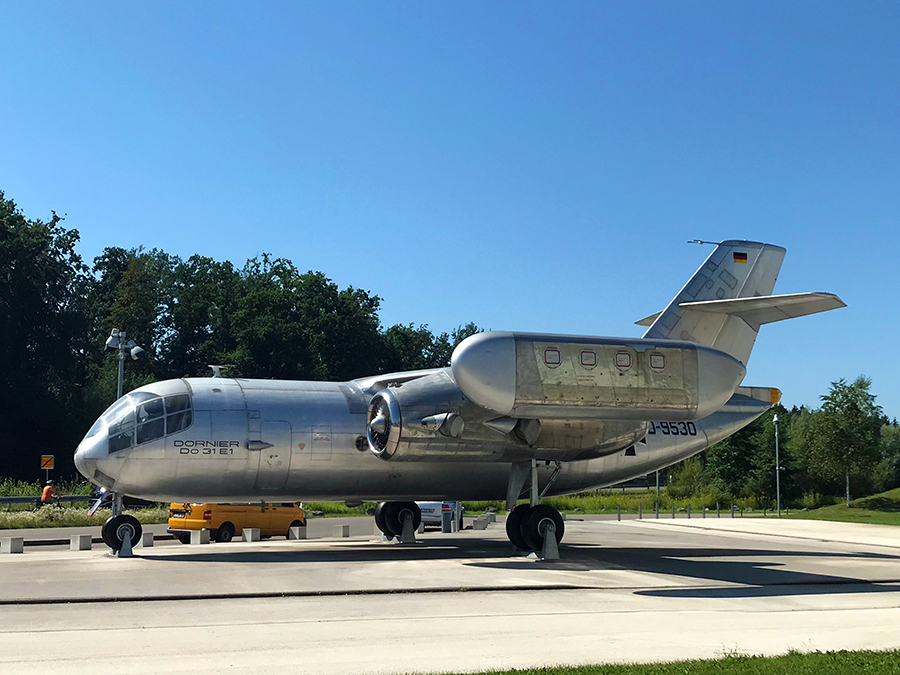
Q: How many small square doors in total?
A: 4